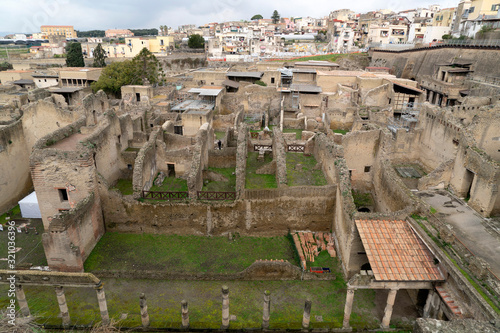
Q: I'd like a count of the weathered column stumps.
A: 5